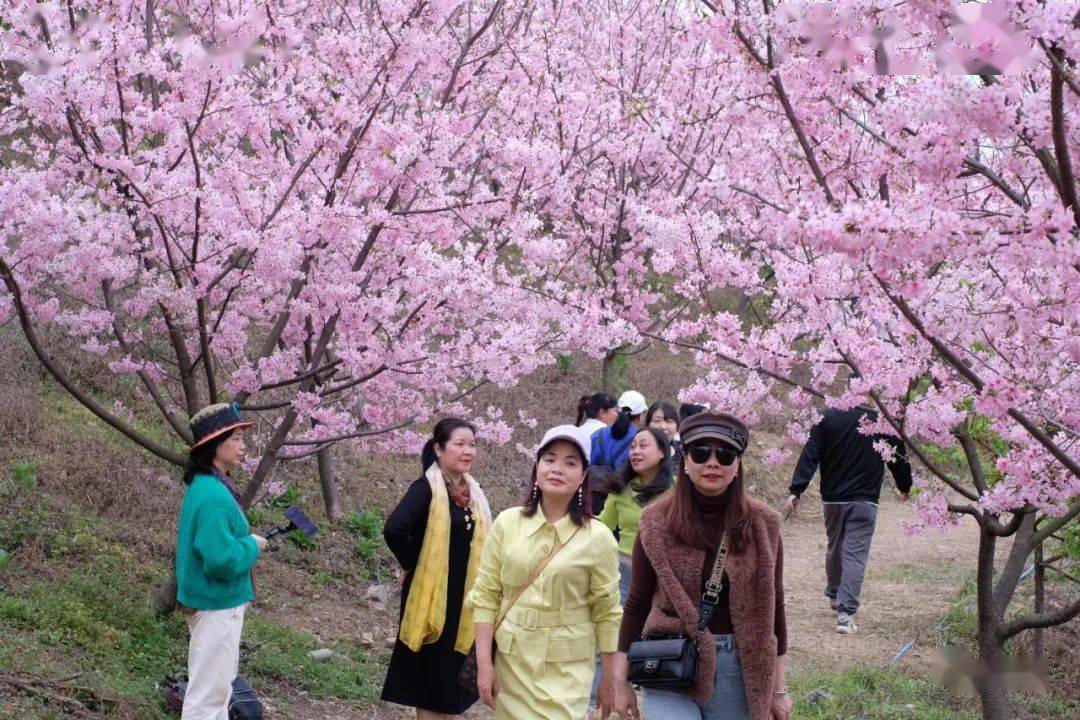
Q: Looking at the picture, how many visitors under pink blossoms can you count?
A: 10